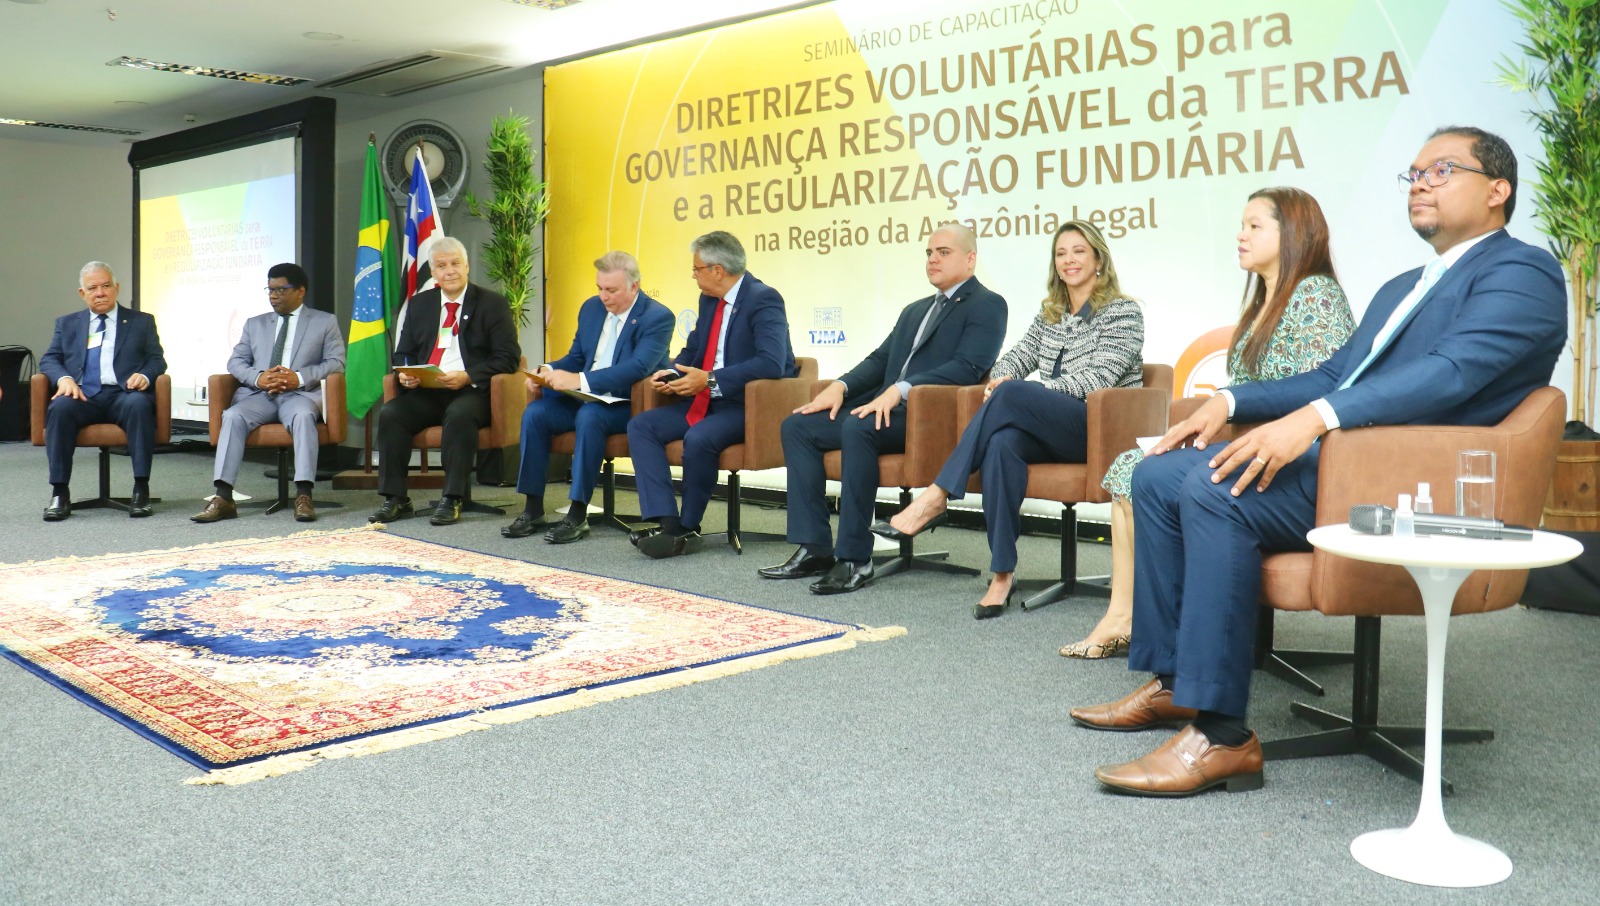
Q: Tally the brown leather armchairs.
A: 9